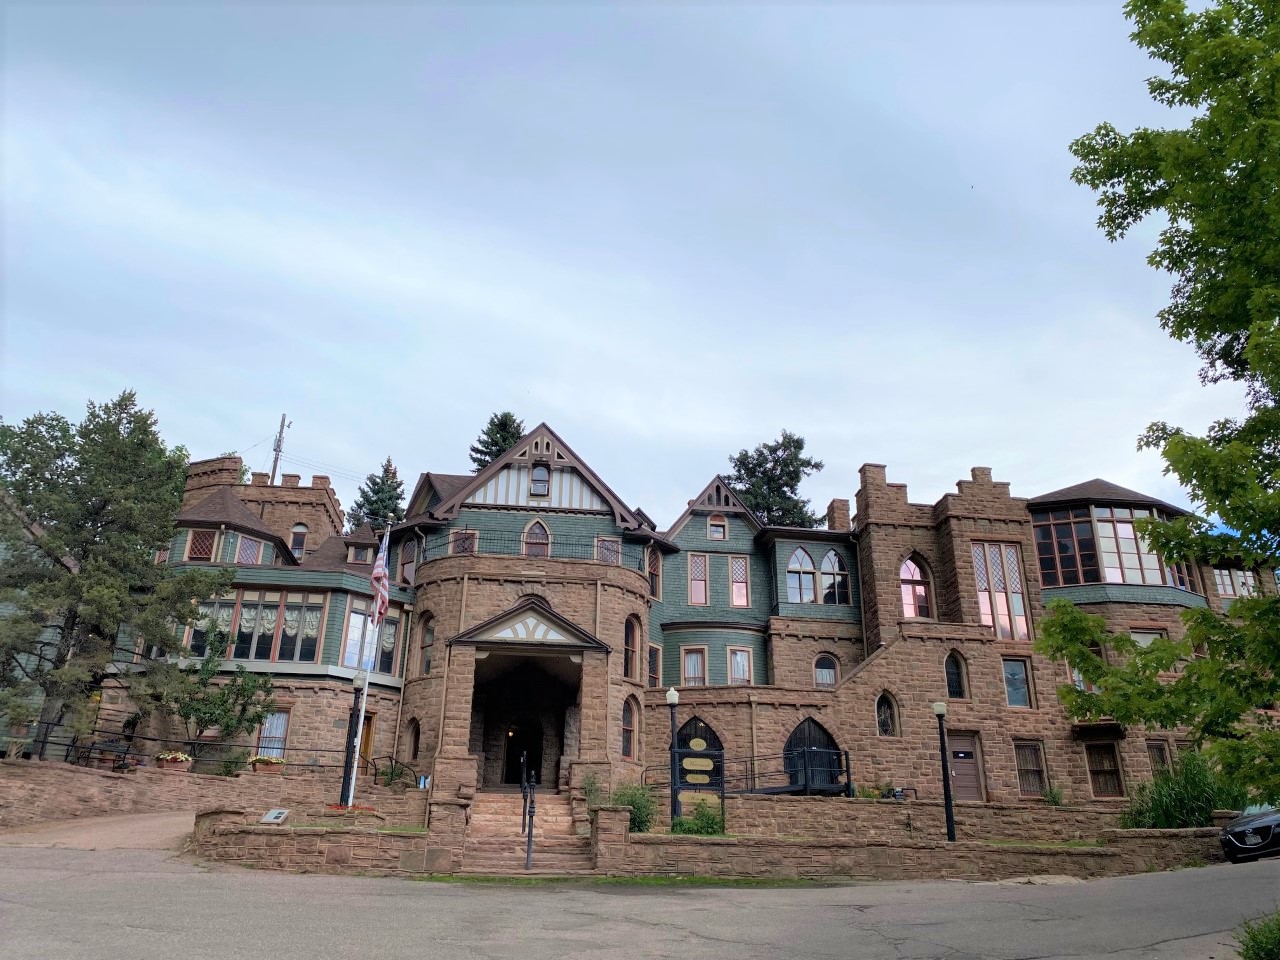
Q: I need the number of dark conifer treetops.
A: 3